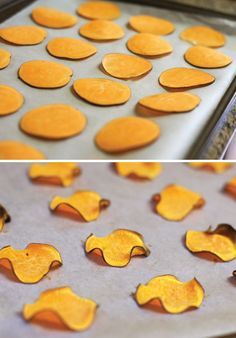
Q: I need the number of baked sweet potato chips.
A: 13